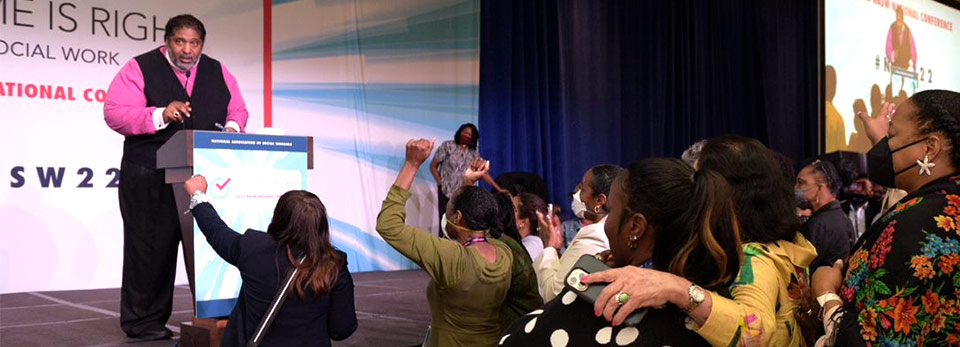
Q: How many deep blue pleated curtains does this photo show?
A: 1